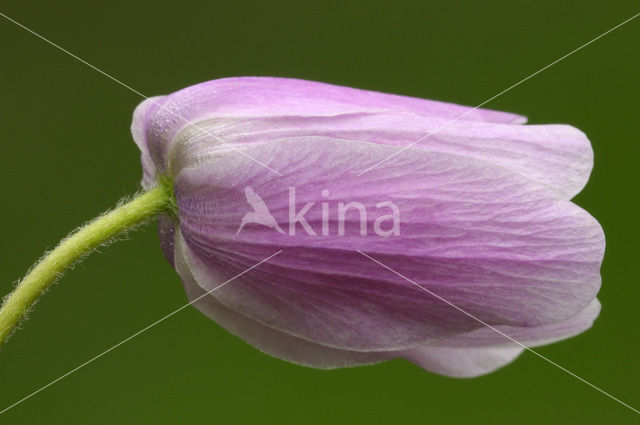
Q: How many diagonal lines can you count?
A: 4